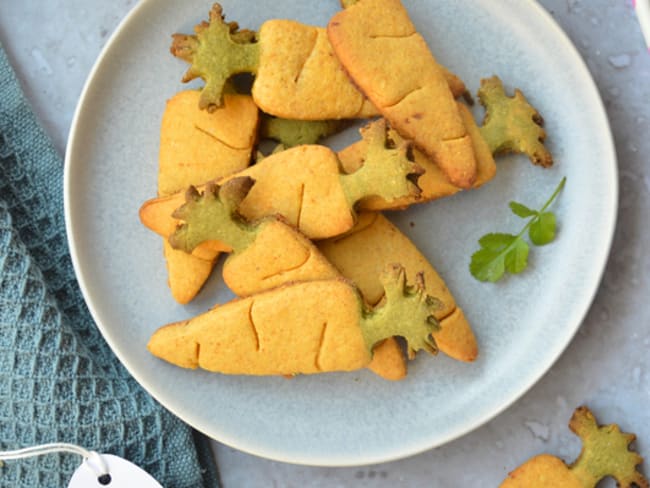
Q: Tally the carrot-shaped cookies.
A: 9